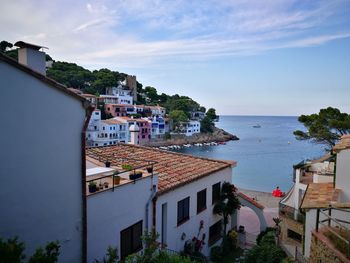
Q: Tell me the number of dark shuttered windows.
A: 5